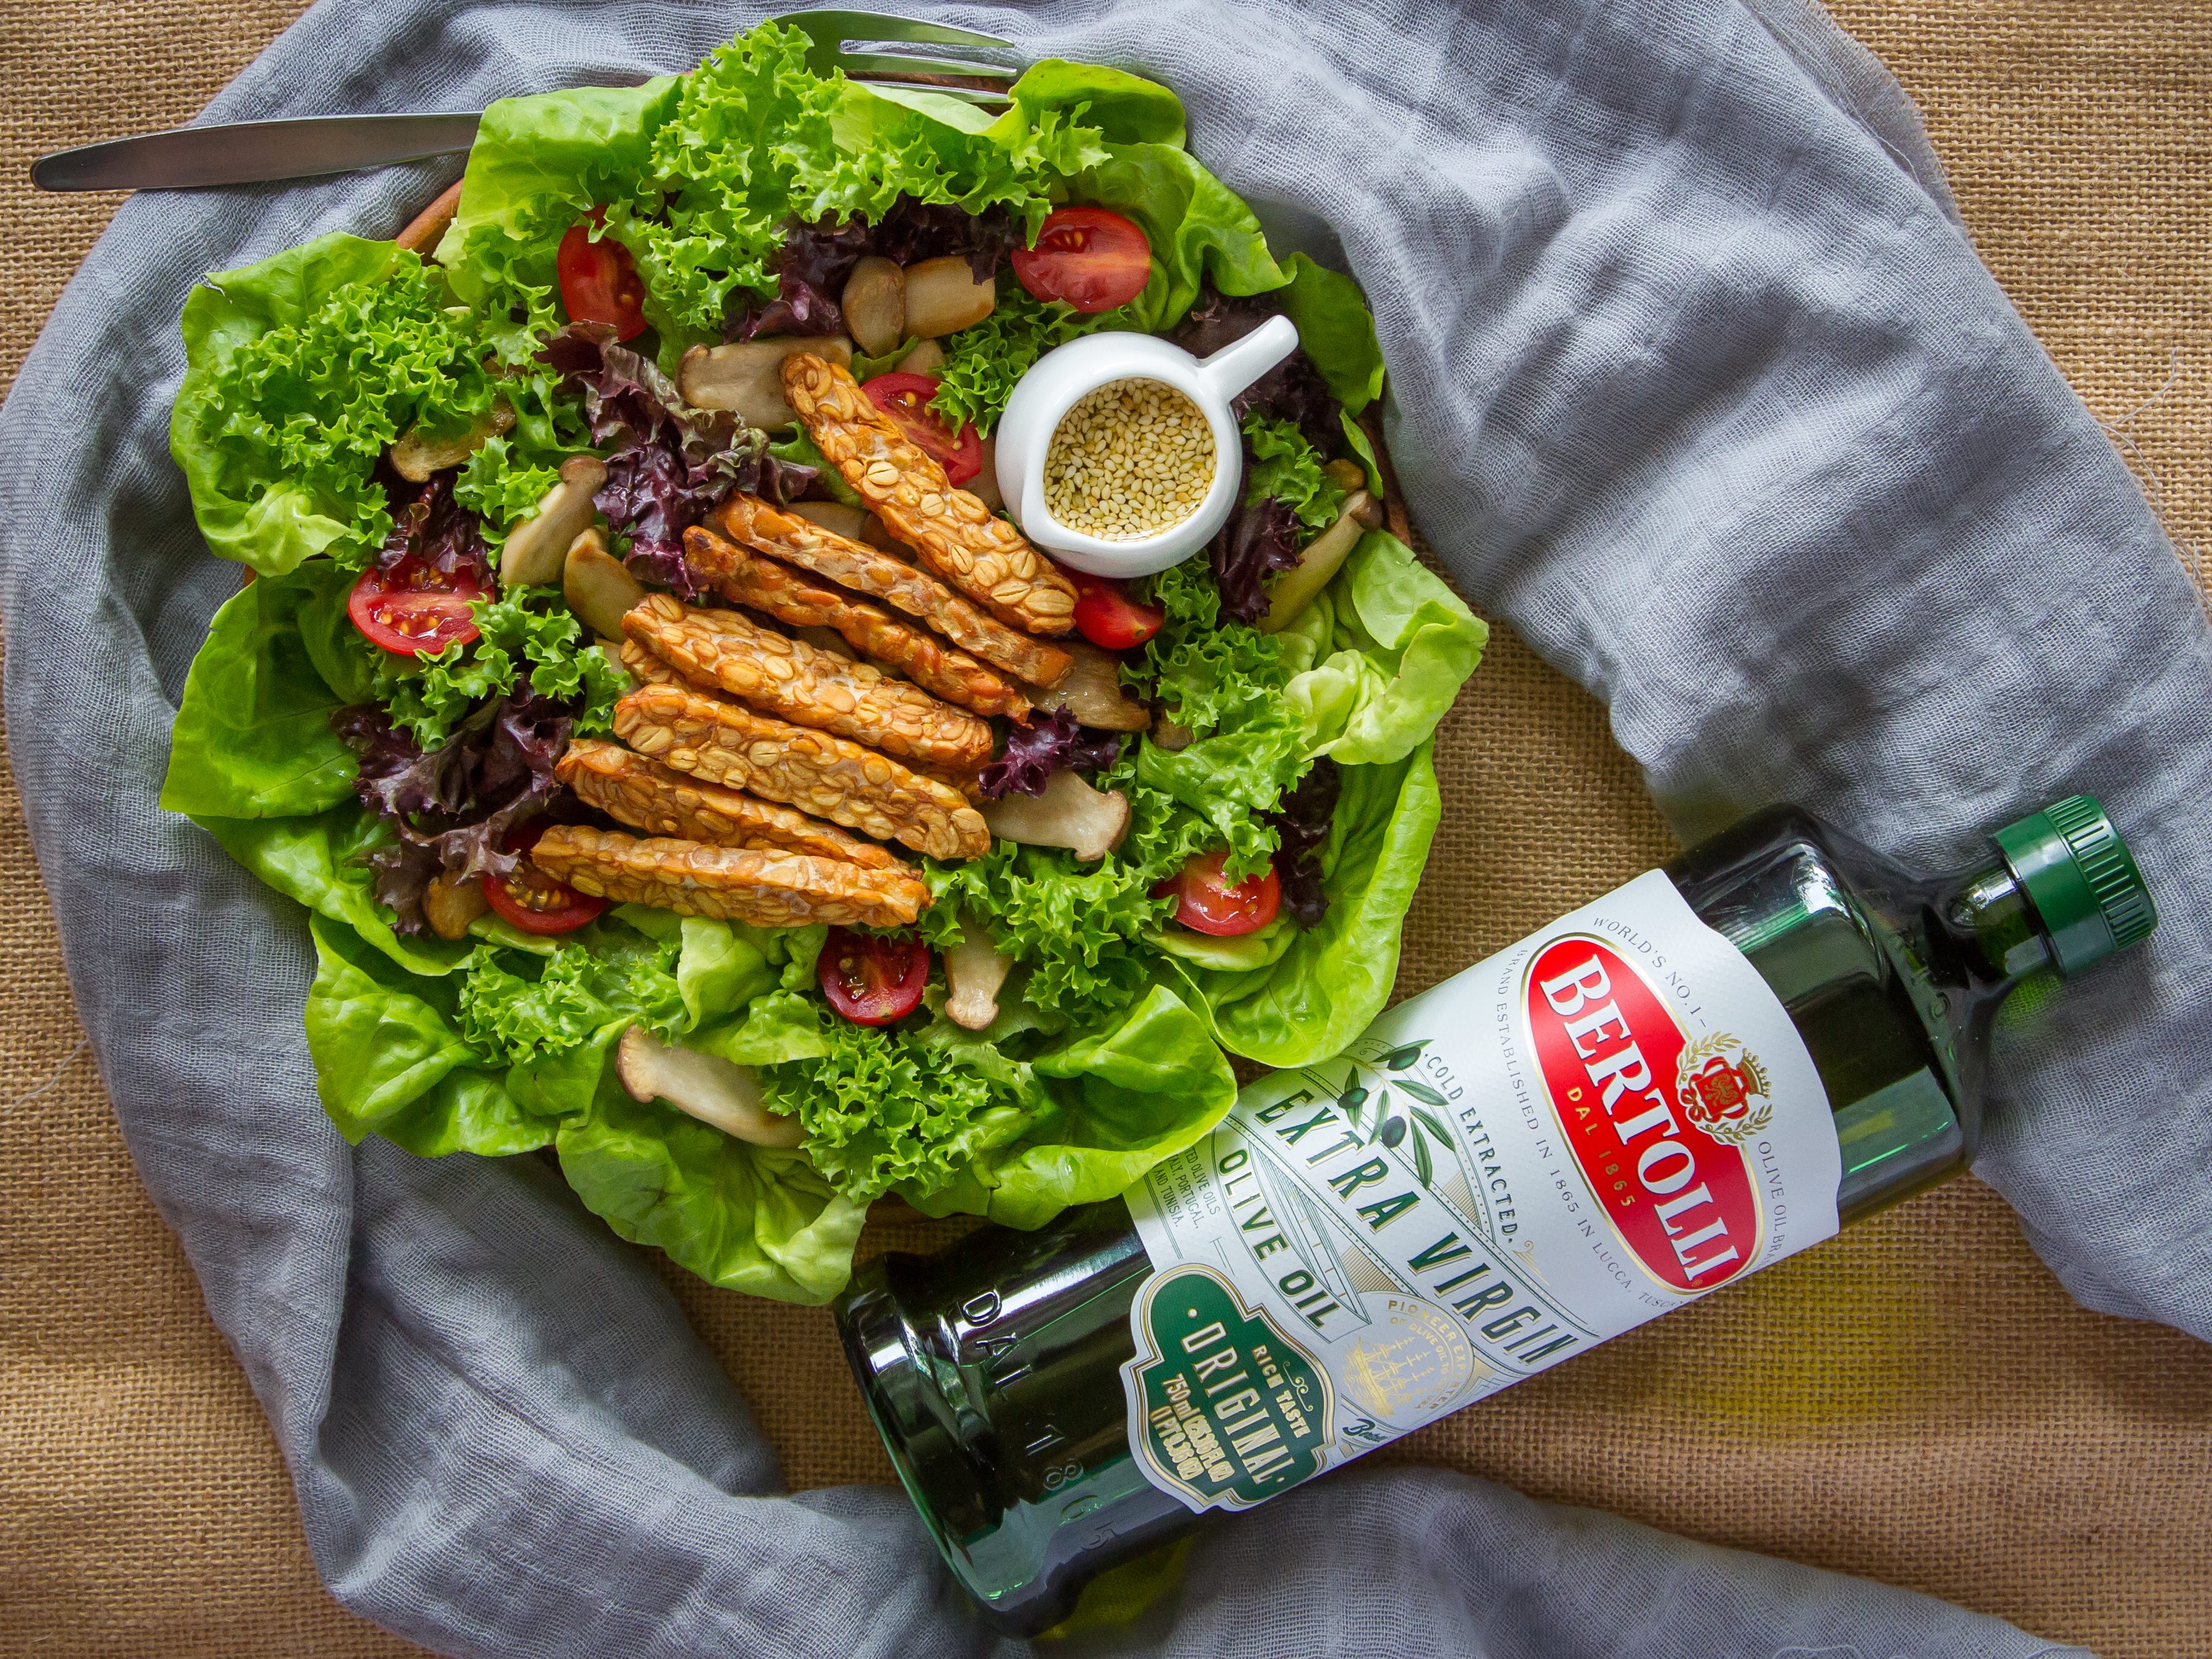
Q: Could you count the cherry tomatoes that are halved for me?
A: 8